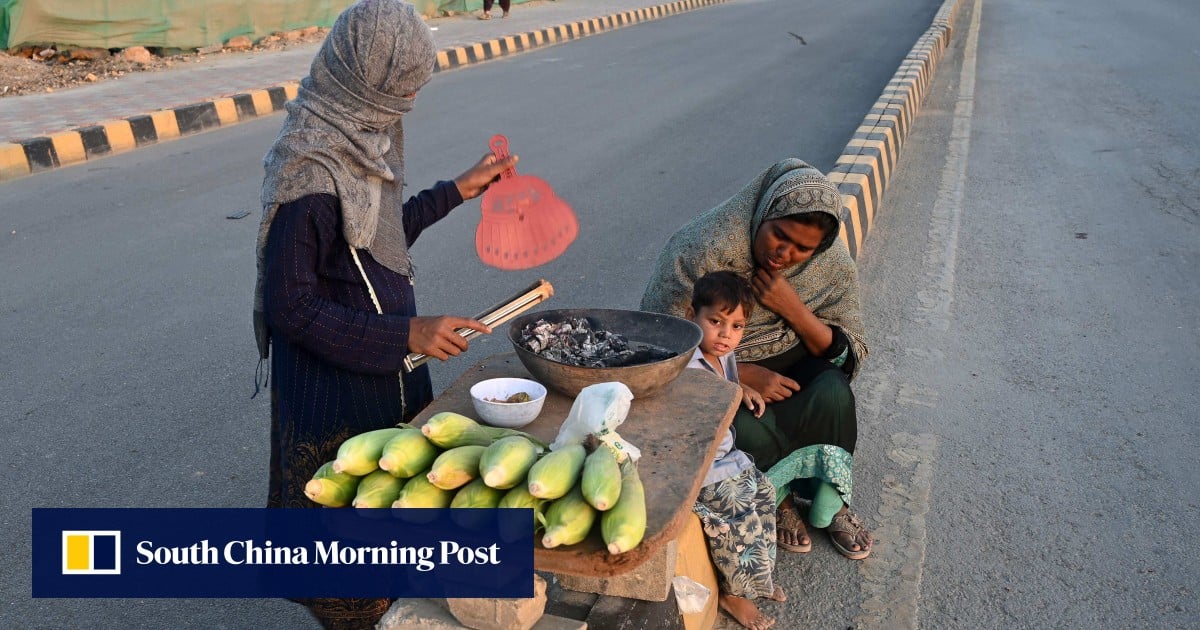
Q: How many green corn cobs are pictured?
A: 14